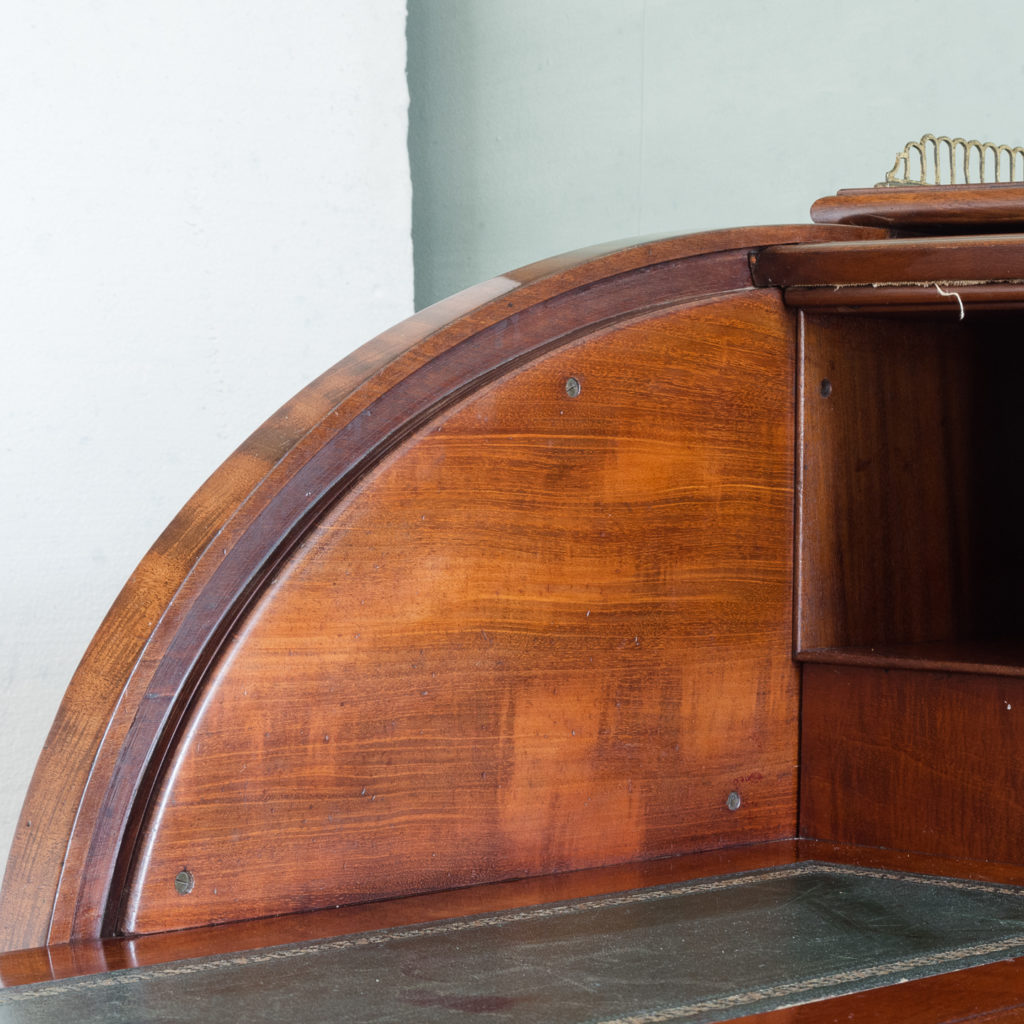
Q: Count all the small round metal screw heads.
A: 4